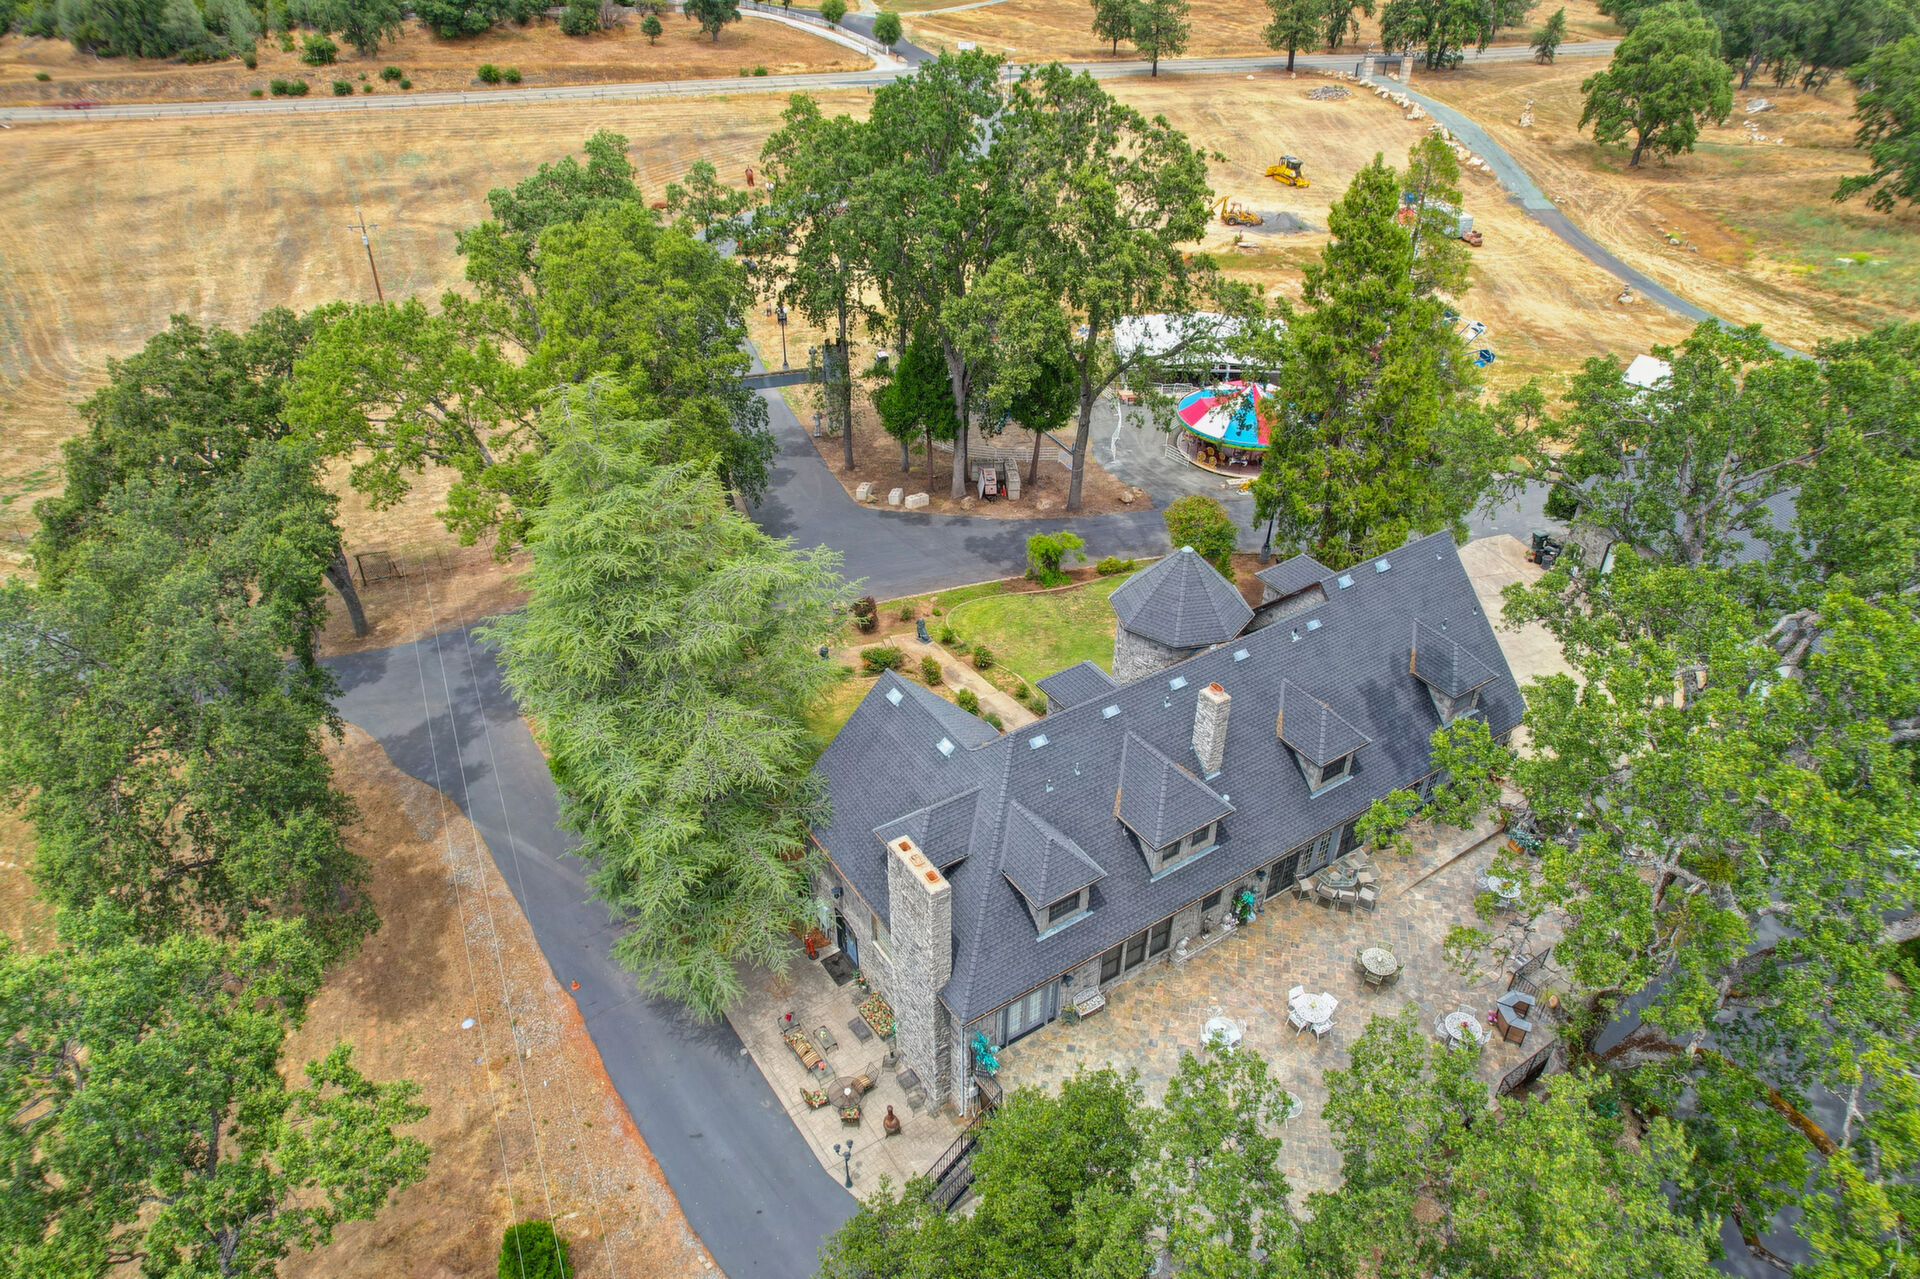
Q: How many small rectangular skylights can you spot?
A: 9